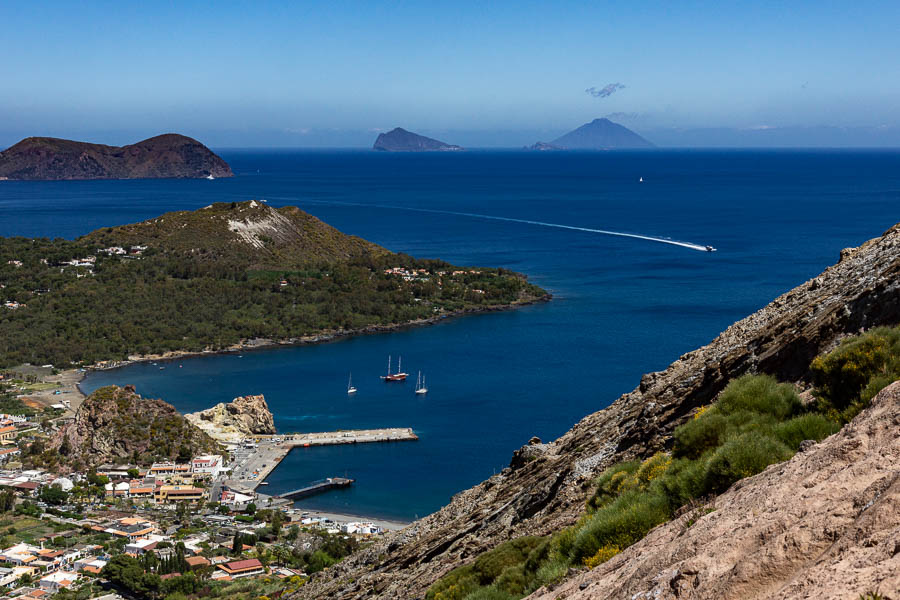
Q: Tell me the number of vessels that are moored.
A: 3